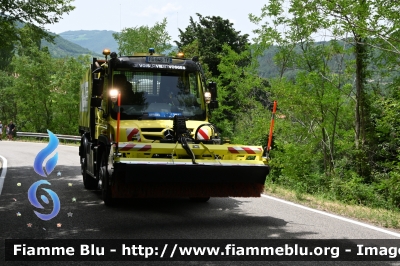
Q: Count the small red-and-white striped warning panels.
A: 4